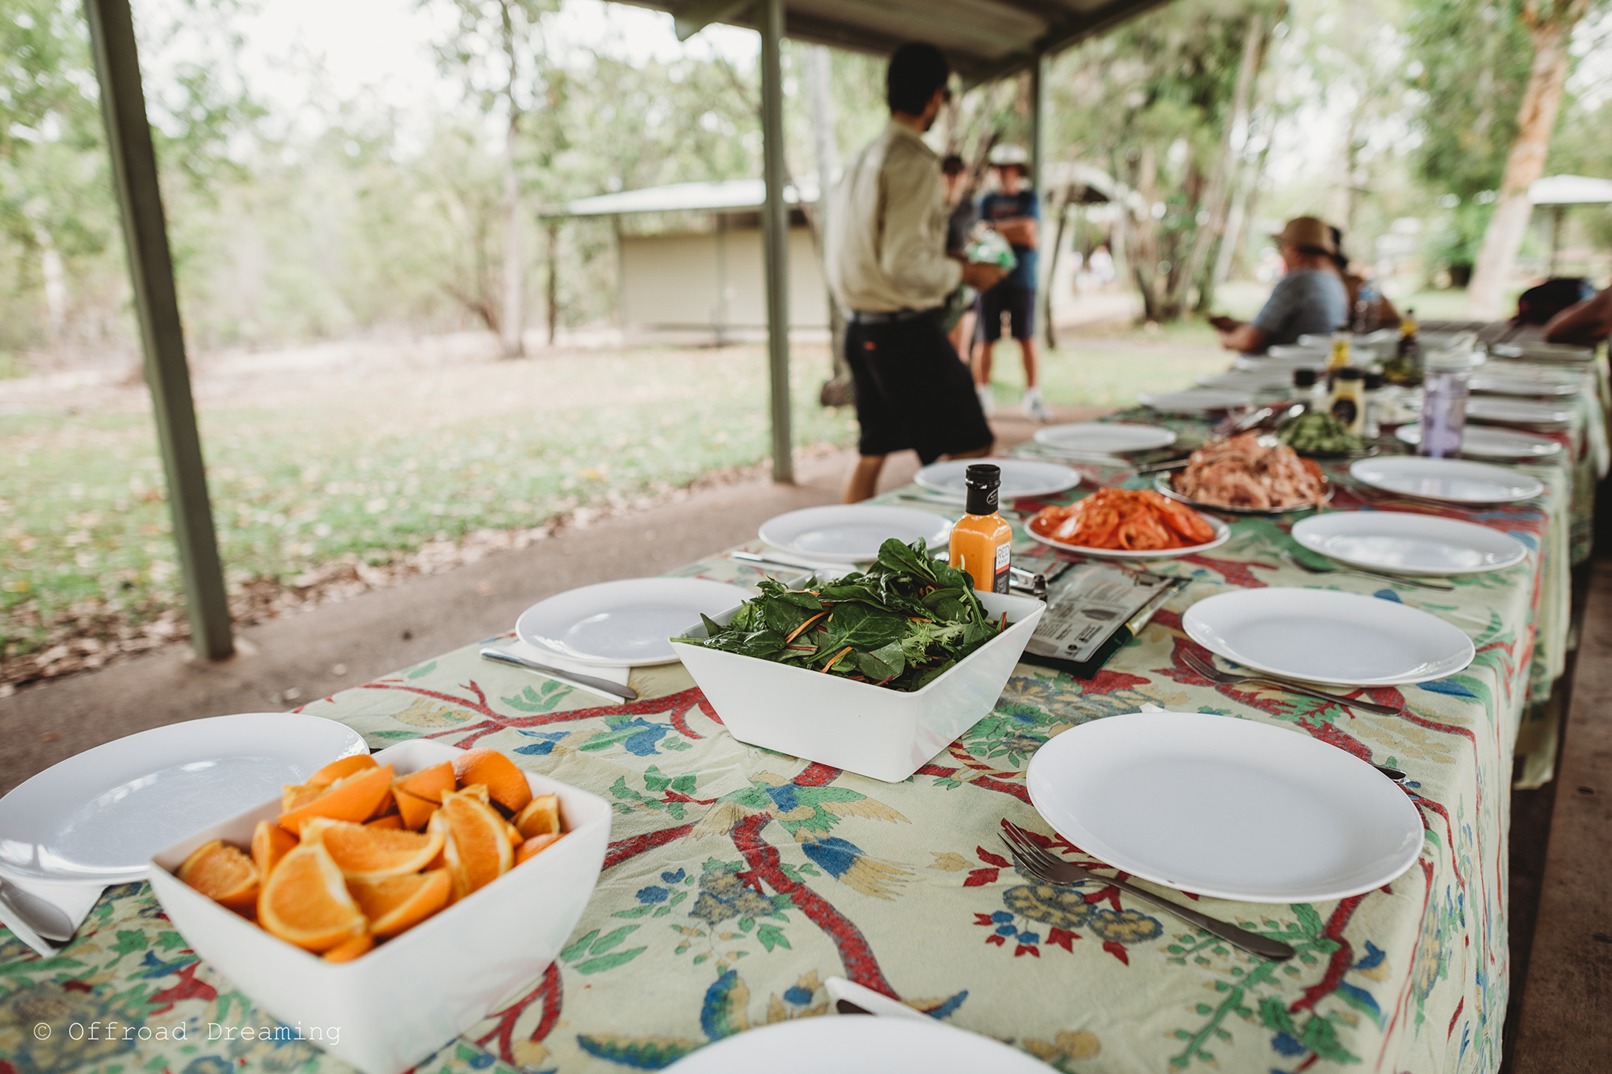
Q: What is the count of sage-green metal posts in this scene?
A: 3